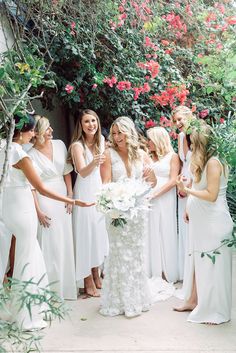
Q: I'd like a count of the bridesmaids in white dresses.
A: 6